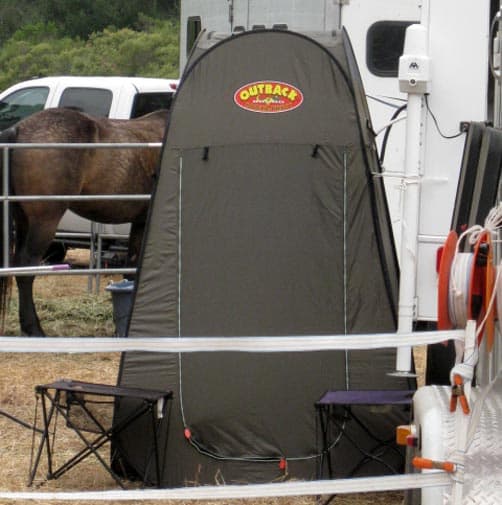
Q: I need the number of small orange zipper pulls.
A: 2